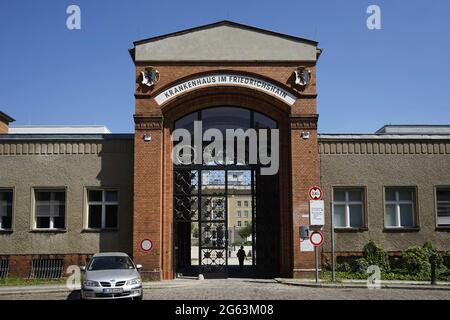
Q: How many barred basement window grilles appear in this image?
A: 2